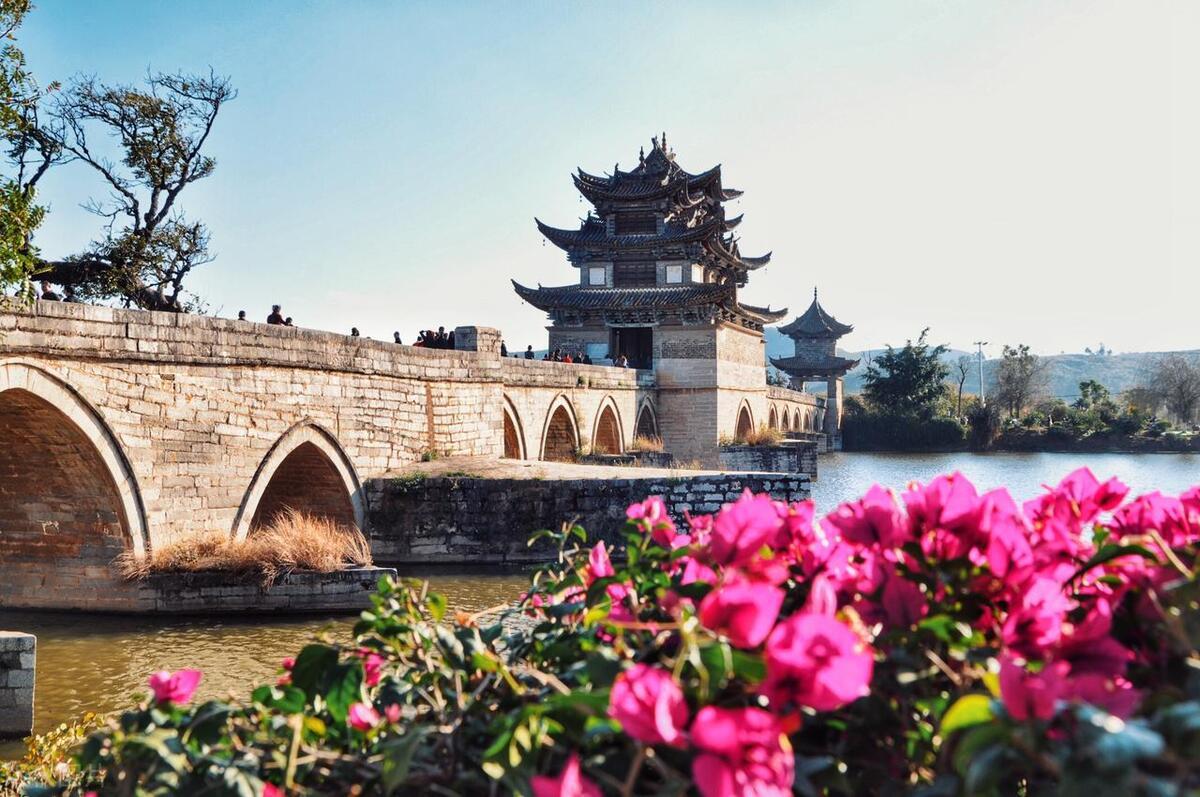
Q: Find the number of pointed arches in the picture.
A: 12